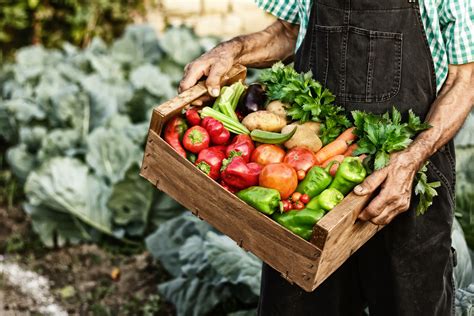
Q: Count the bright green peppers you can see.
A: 5